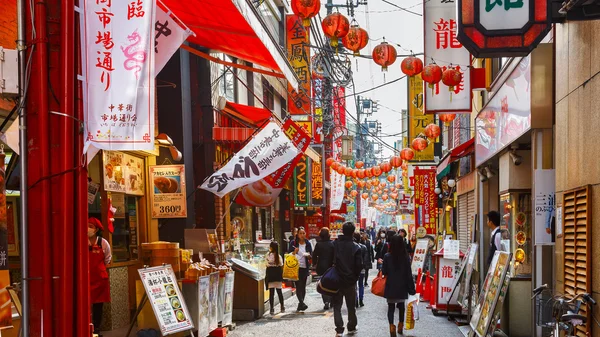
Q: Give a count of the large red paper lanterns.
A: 7